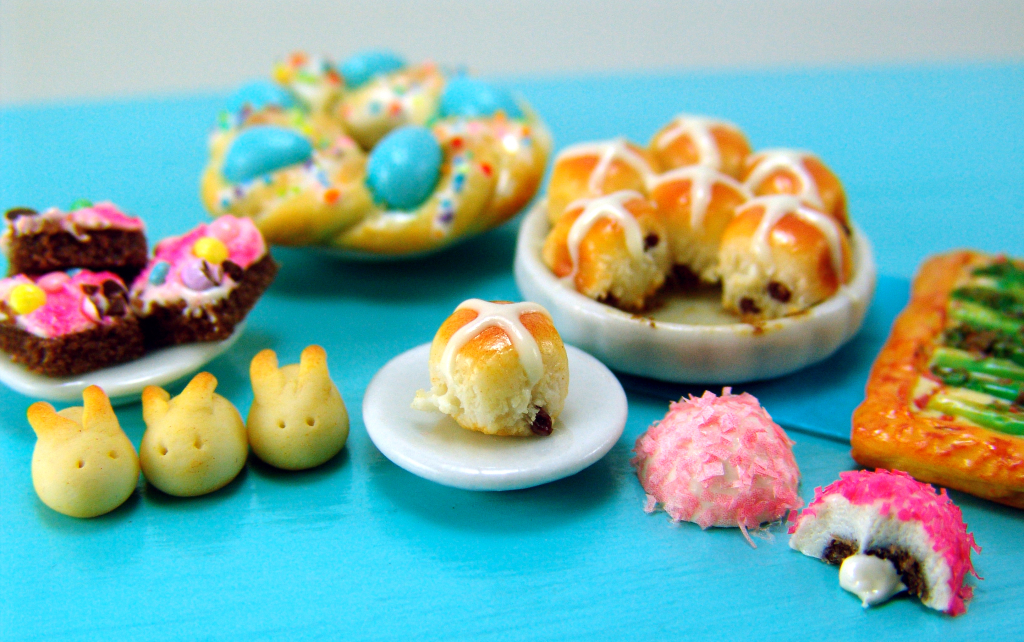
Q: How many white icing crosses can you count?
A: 7